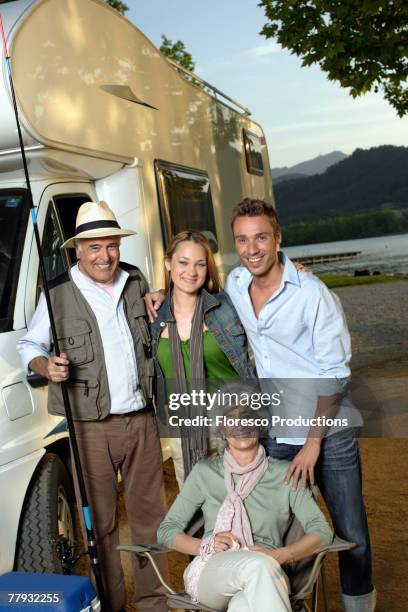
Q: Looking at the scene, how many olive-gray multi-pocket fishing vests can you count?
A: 1